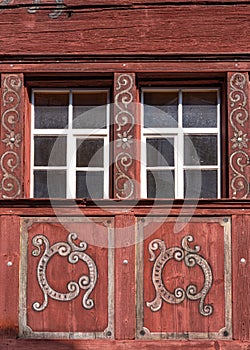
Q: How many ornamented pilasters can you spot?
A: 3